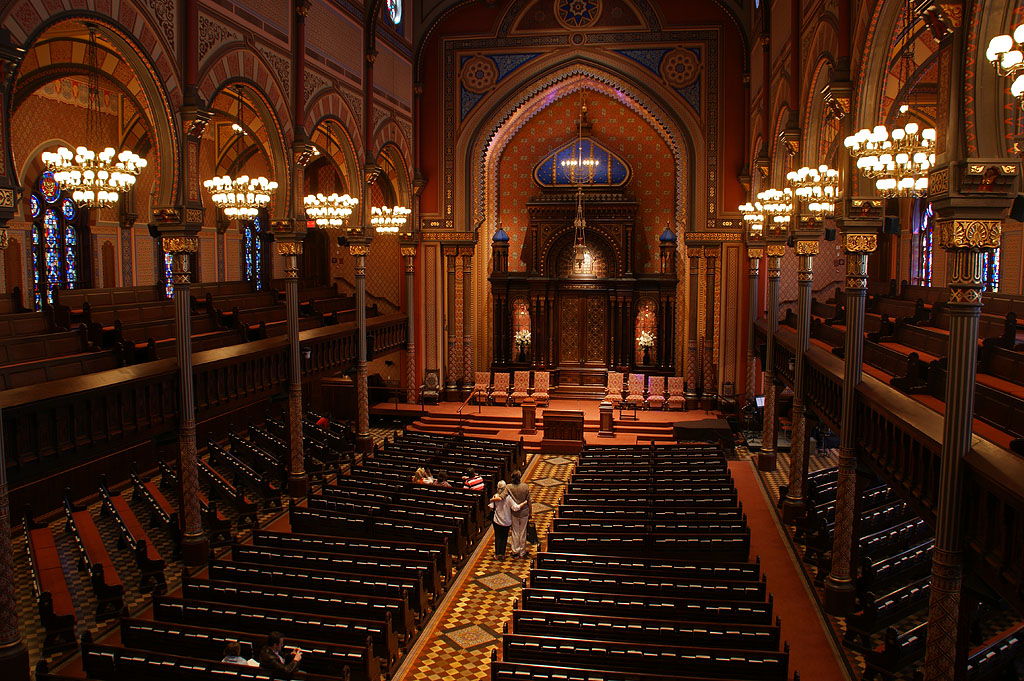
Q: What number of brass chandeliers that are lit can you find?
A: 9